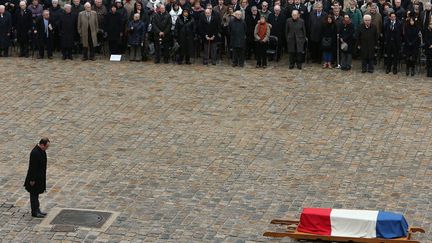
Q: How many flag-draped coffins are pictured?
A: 1